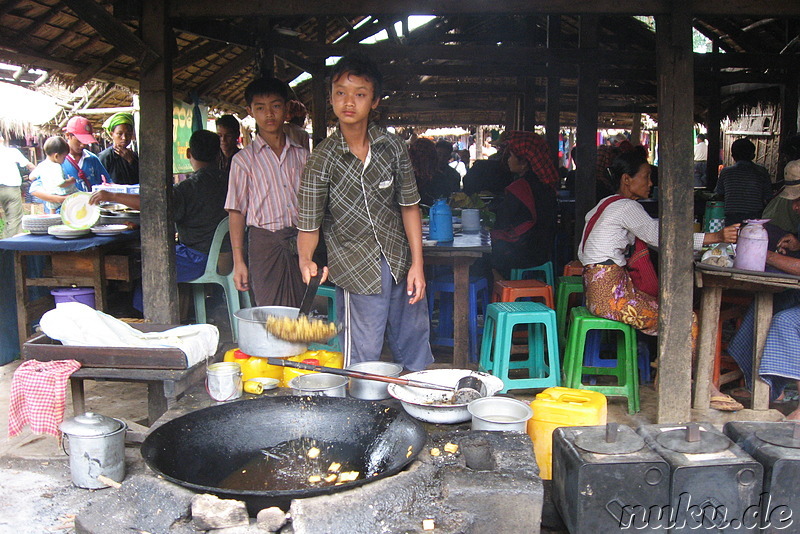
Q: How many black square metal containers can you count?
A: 3